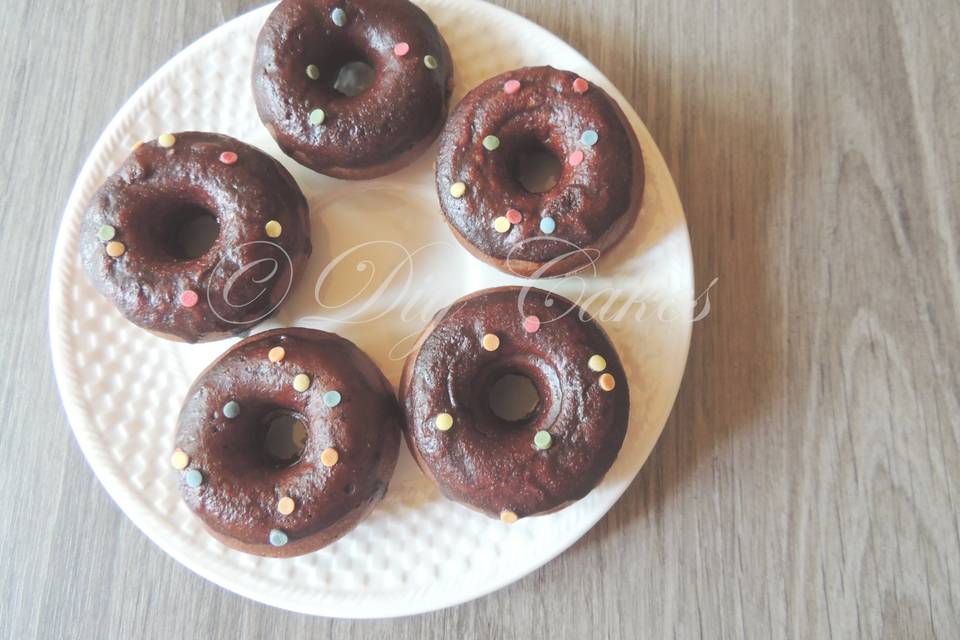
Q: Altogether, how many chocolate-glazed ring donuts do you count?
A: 5